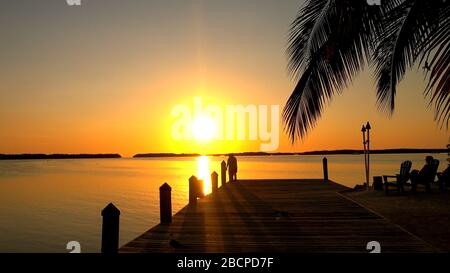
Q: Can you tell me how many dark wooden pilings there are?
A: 6